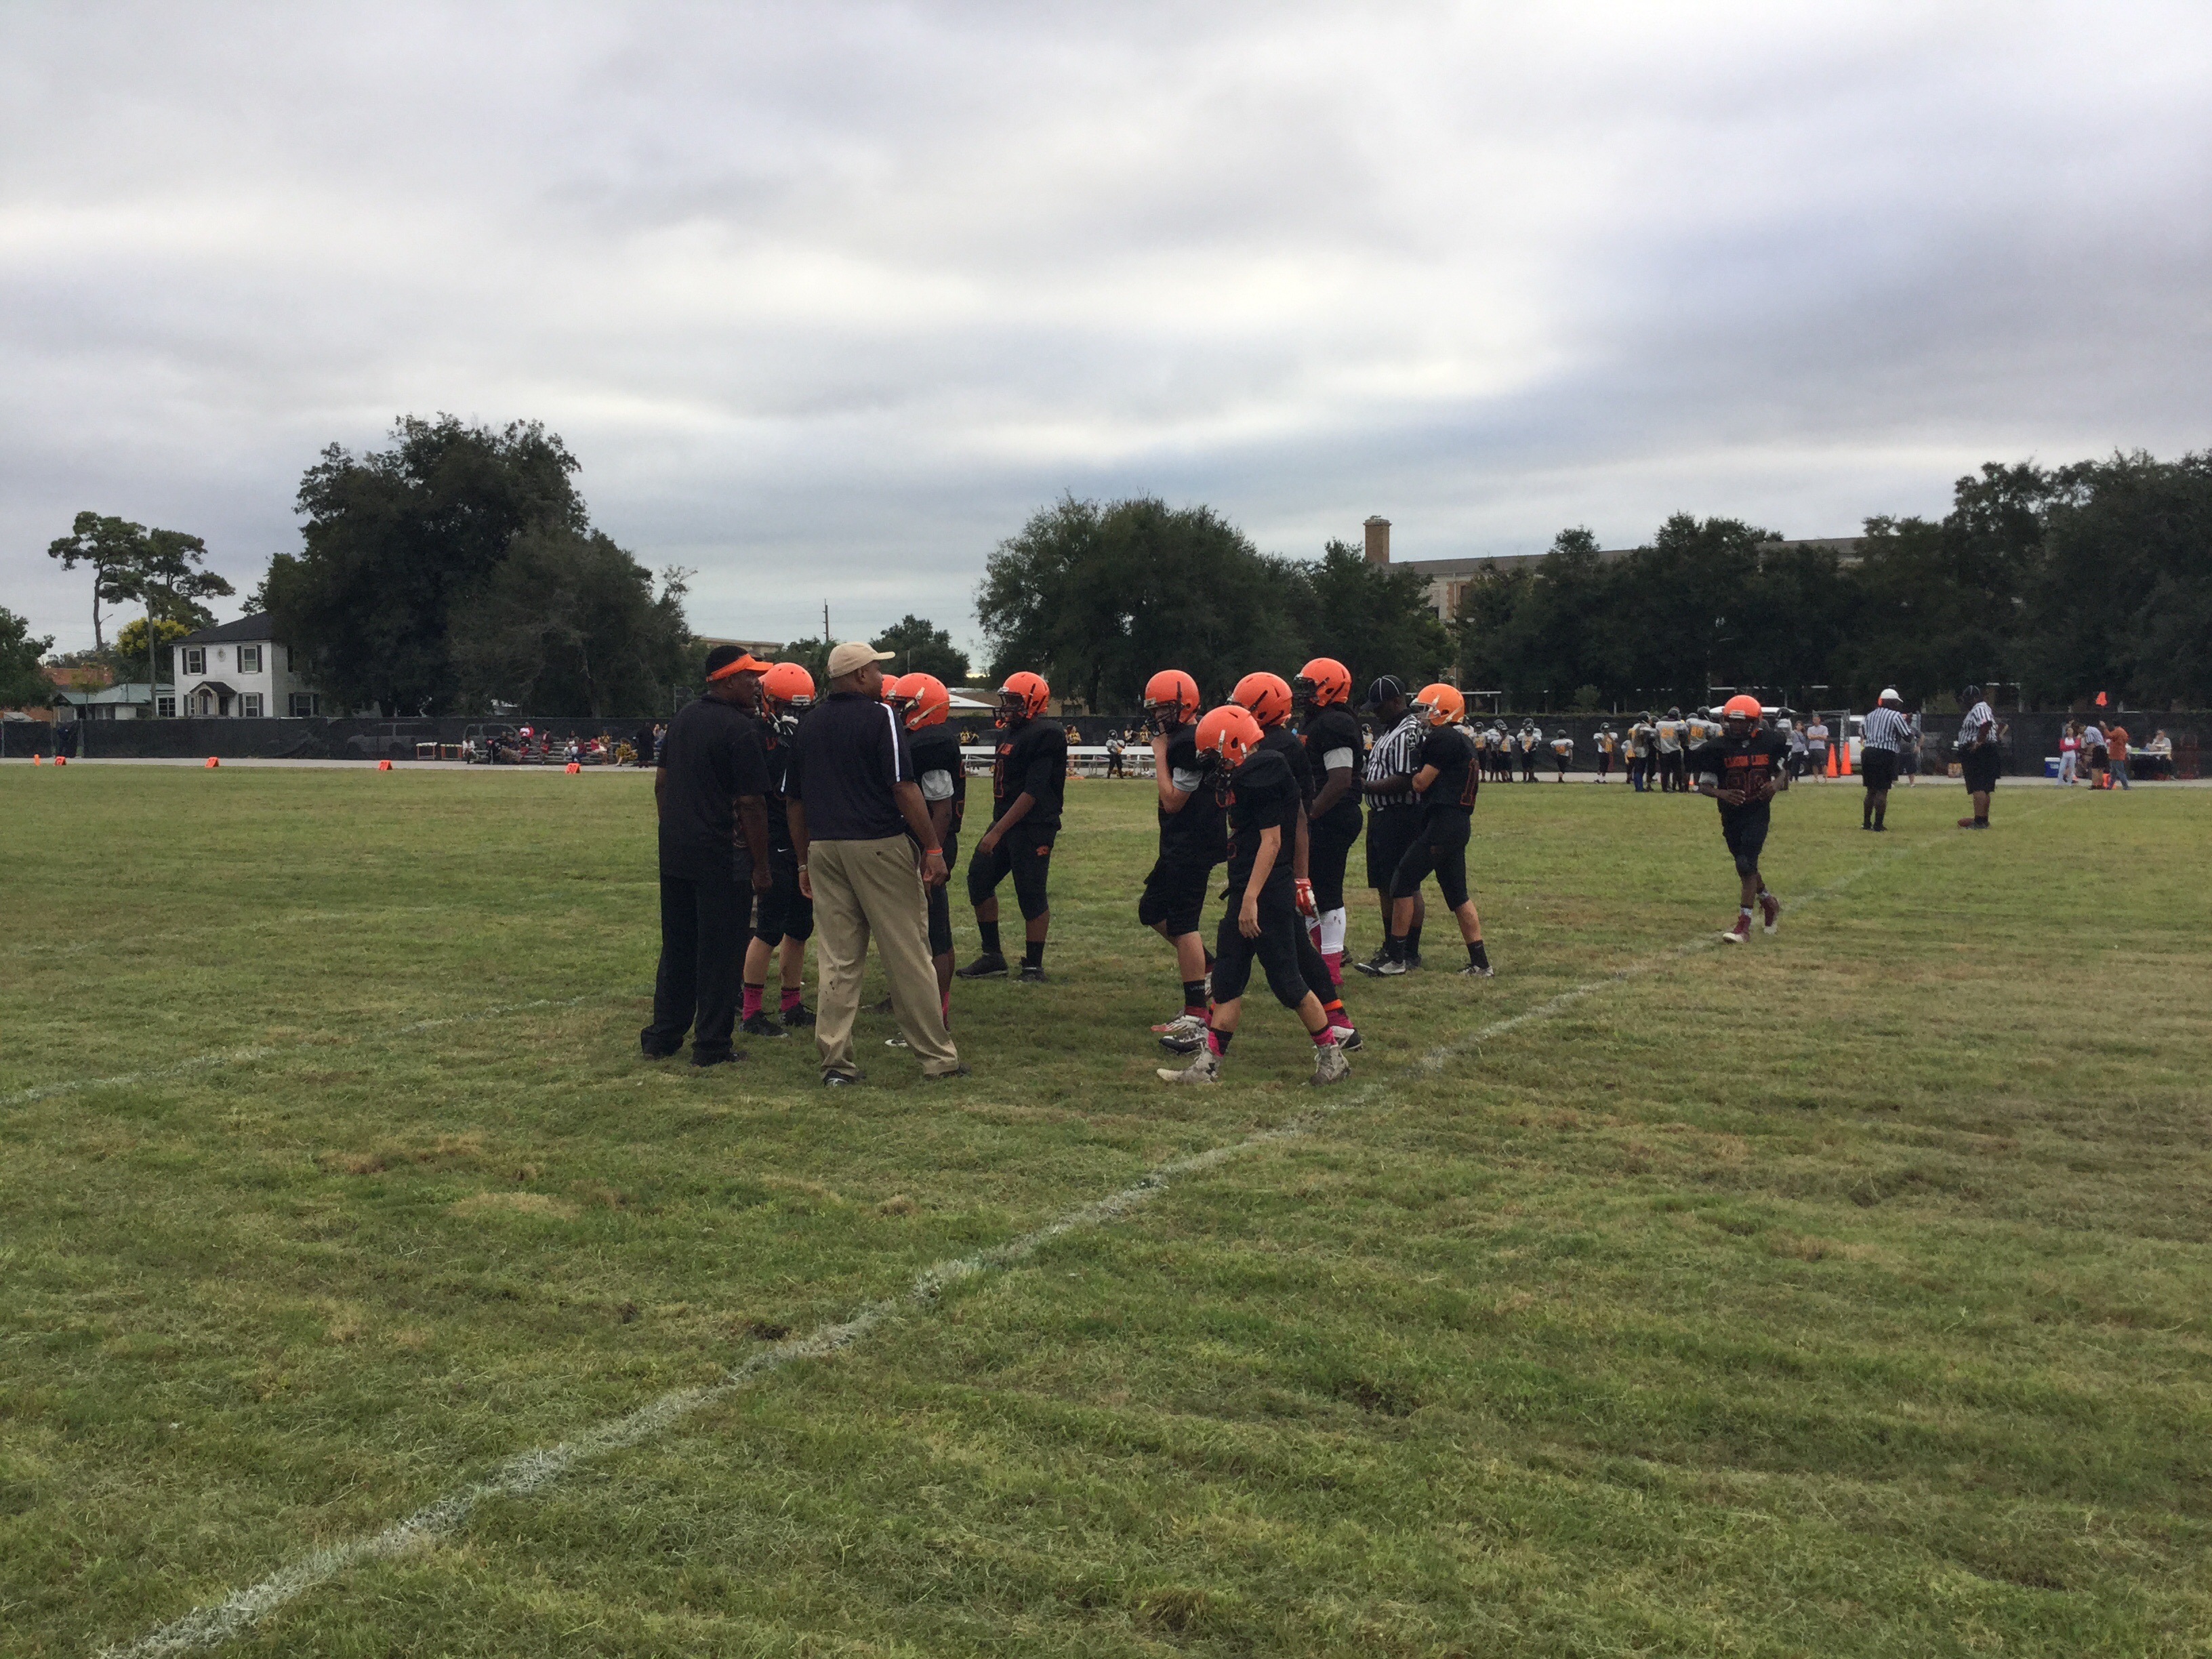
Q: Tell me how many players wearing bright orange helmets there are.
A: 10